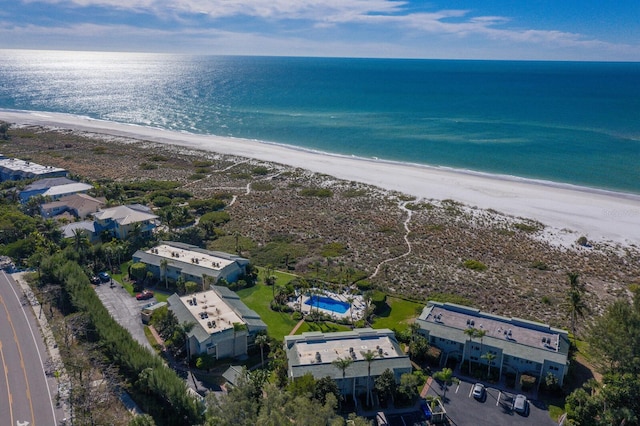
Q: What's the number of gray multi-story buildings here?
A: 4